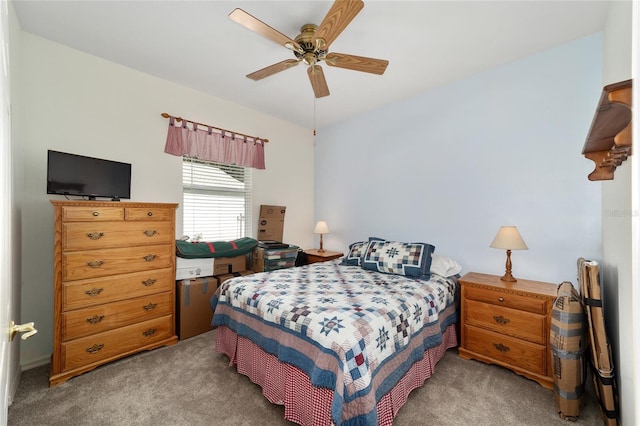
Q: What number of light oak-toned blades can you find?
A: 5